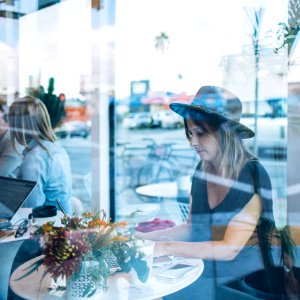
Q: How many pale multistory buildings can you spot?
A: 1